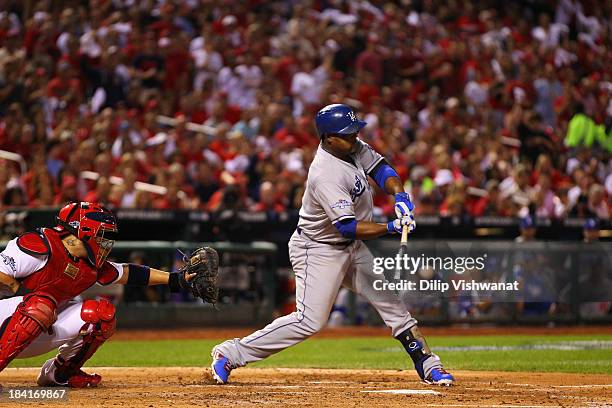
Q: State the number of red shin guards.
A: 2